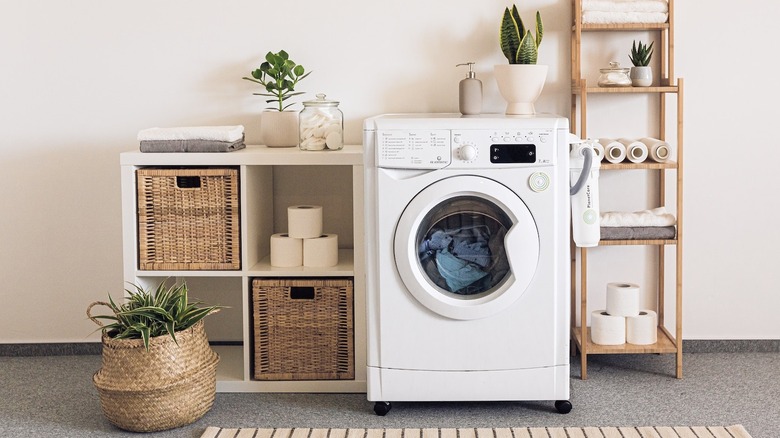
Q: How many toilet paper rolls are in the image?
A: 6